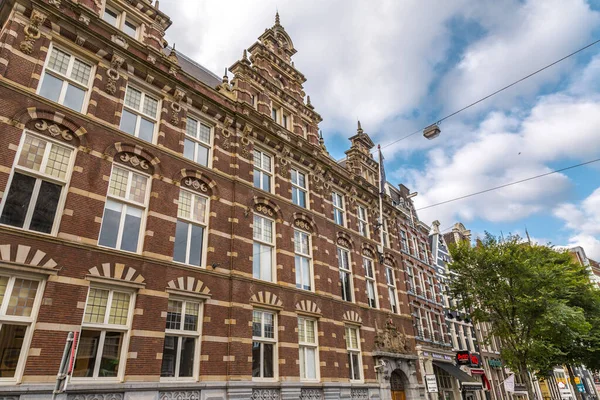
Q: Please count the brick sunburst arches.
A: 6